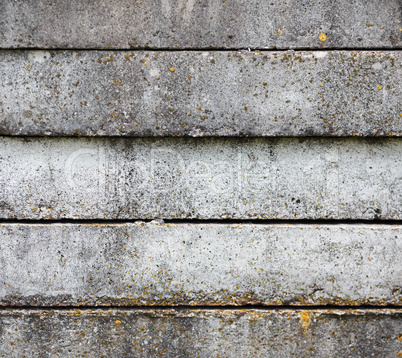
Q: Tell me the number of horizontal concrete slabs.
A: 5